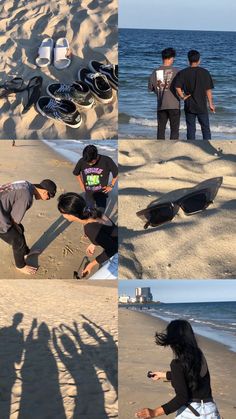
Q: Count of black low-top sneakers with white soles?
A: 4